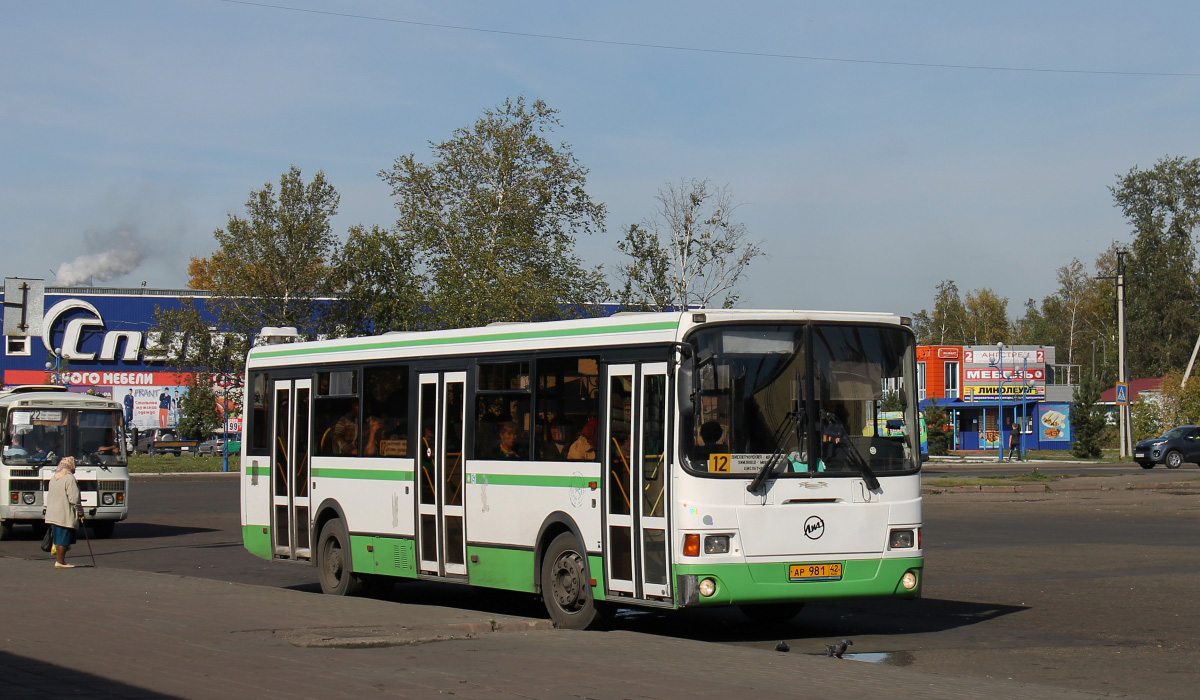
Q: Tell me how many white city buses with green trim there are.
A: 1